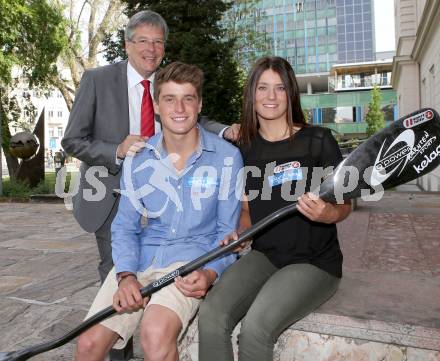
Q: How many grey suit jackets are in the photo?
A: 1